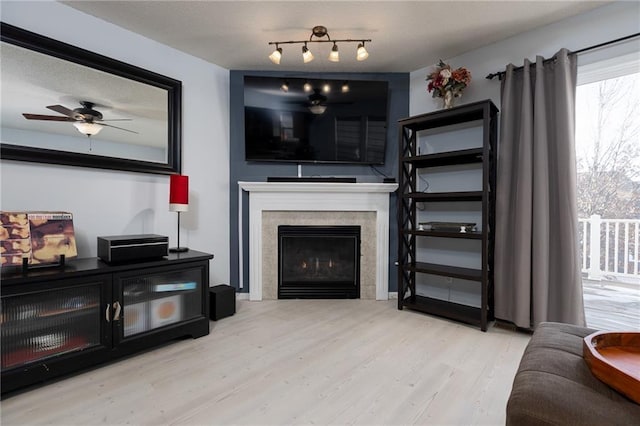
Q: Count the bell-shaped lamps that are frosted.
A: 4